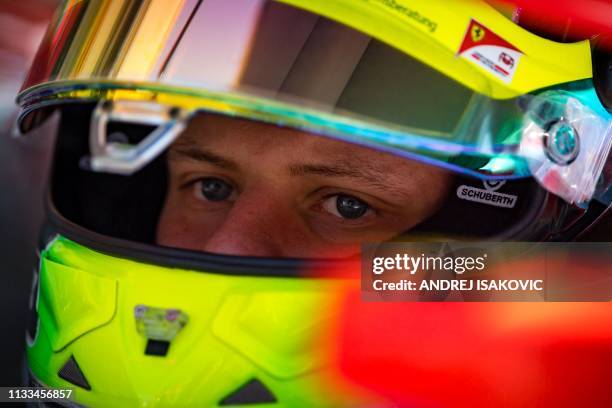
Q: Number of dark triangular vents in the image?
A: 2